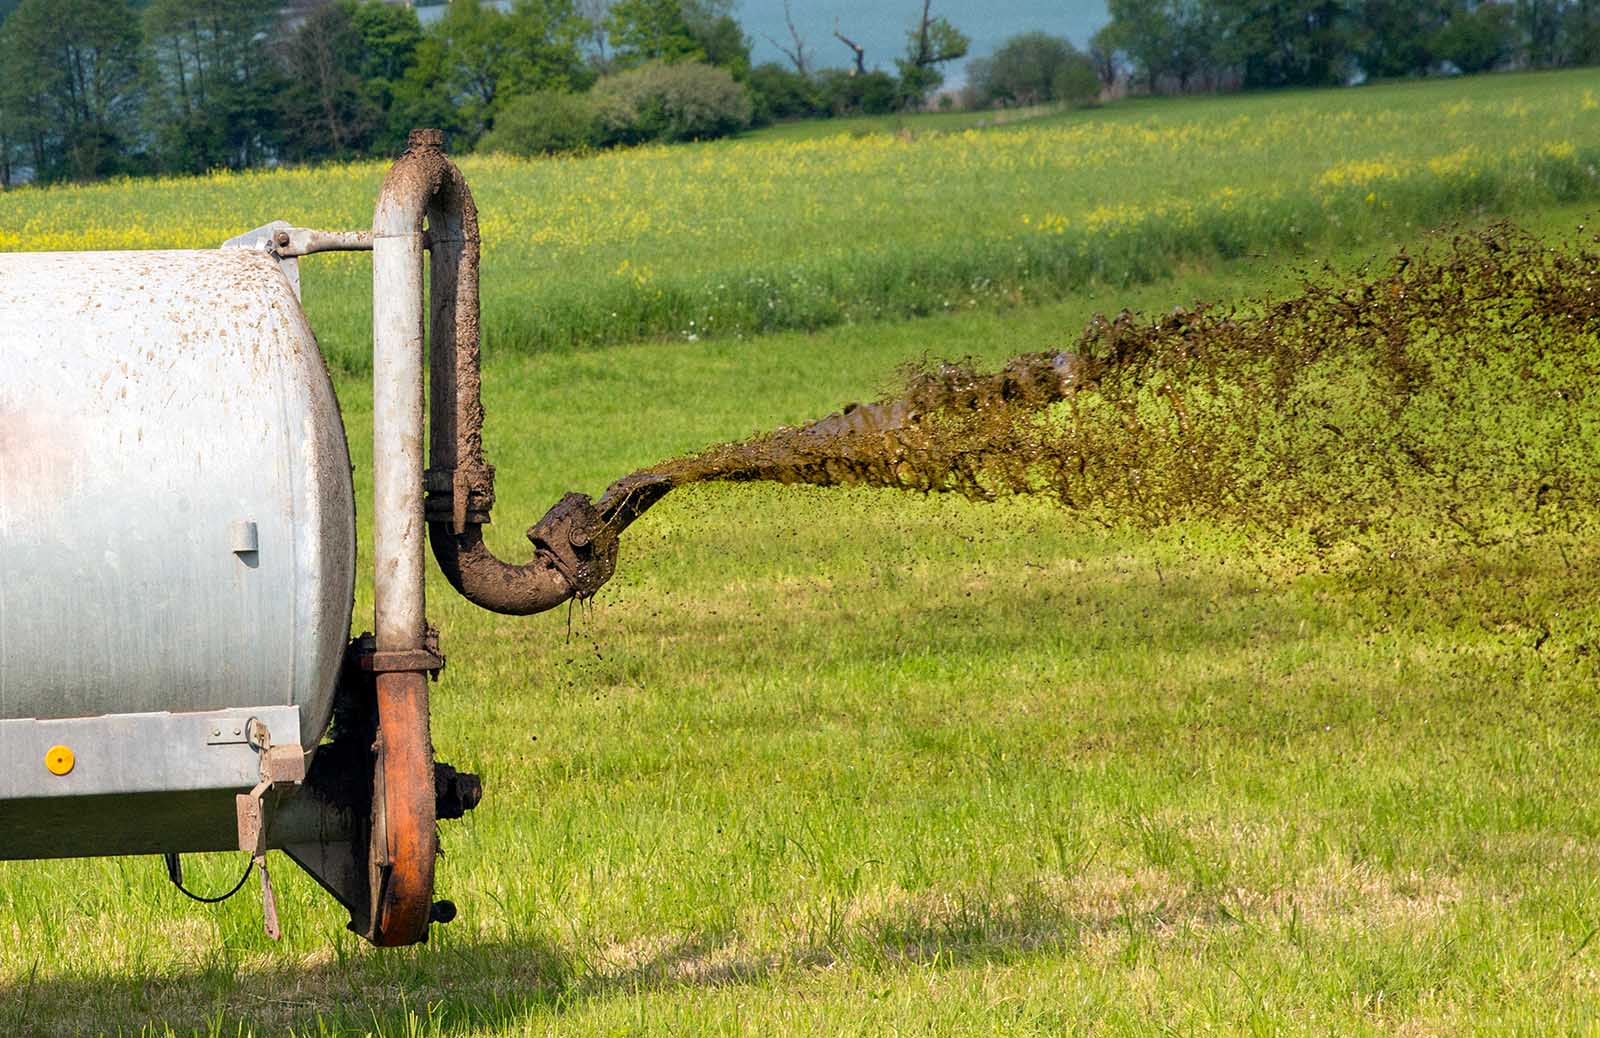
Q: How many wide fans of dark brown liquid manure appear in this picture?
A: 1